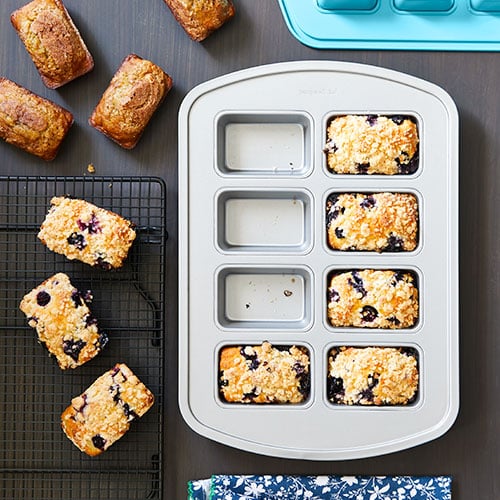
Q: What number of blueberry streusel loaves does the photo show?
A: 8